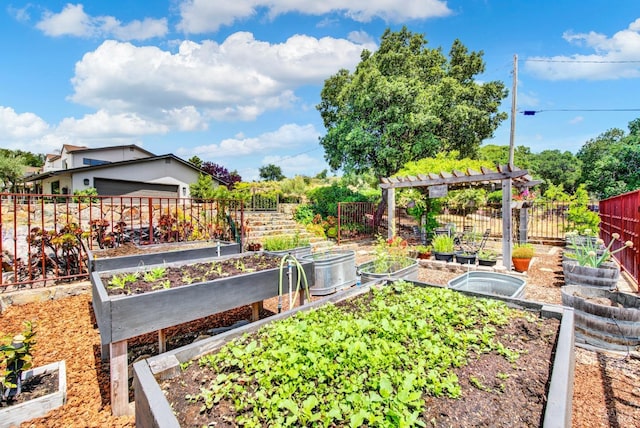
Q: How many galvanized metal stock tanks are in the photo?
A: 4